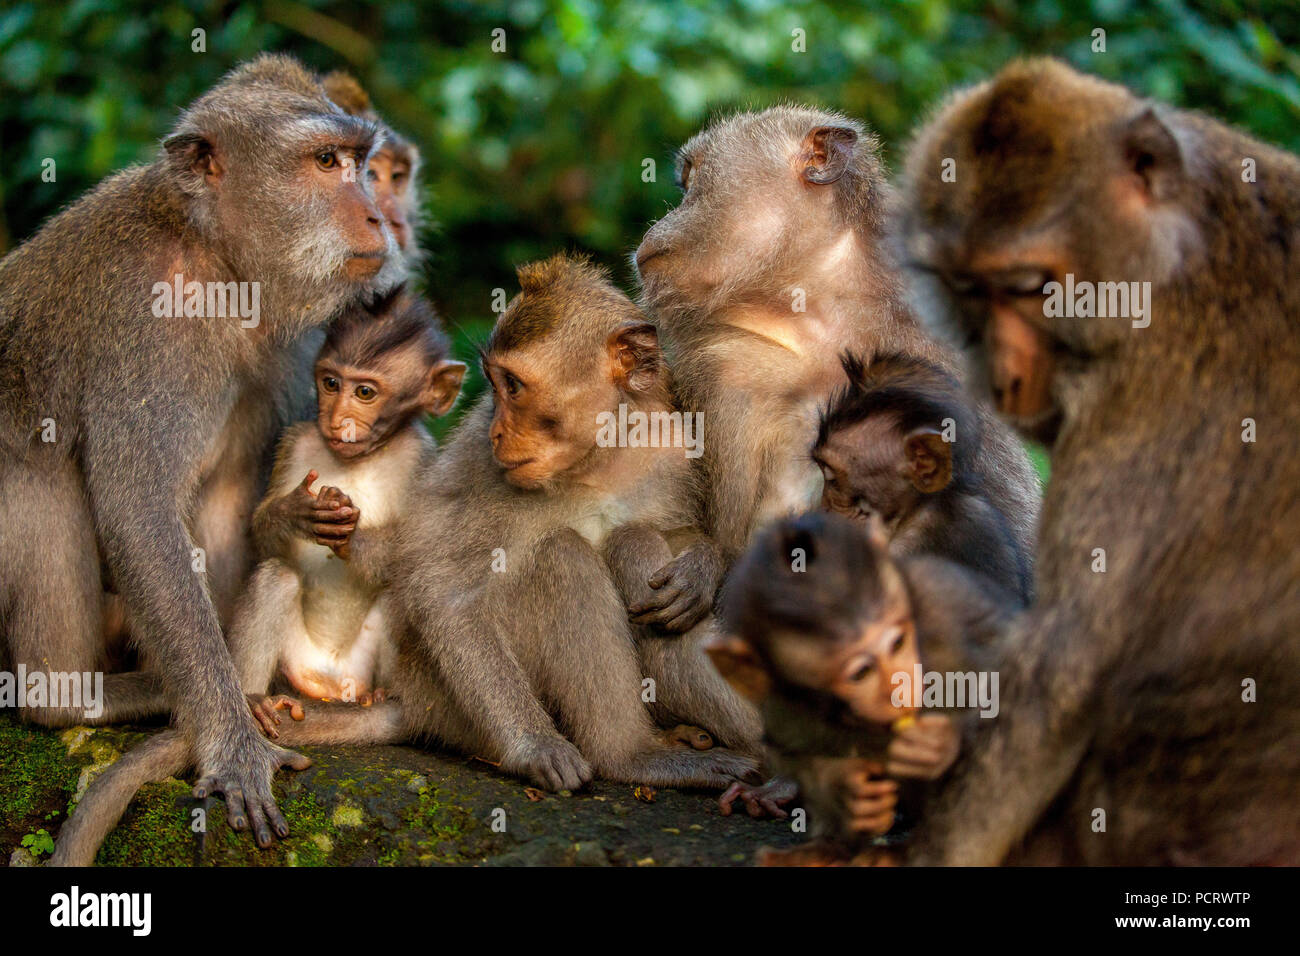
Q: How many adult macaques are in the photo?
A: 4